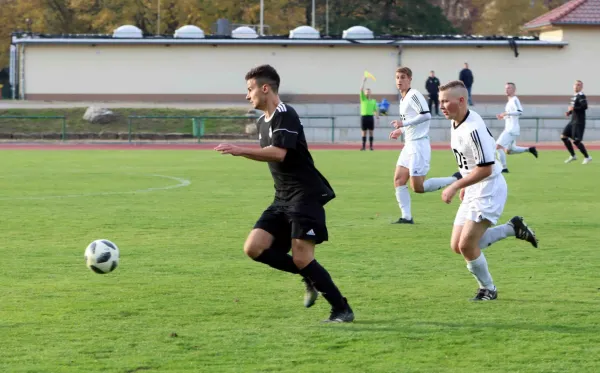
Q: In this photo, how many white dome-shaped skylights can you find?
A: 5